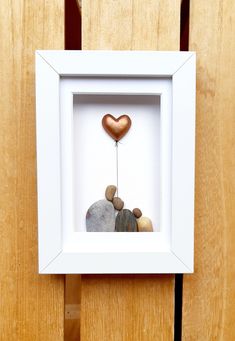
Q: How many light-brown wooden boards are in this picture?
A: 3